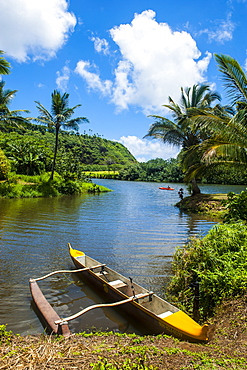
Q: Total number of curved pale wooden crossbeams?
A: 2